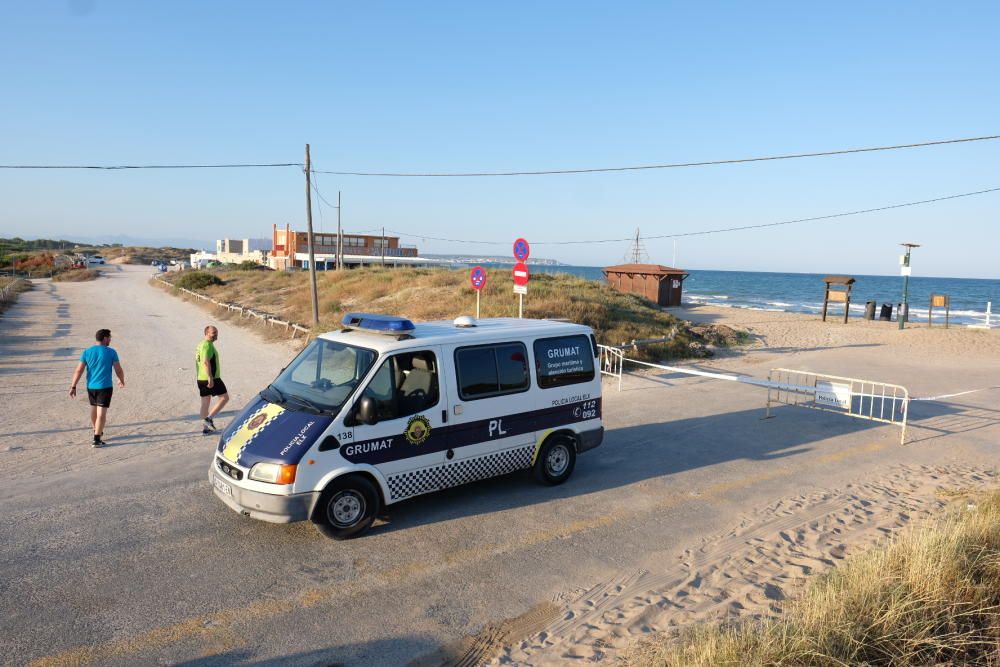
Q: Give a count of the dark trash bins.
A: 3